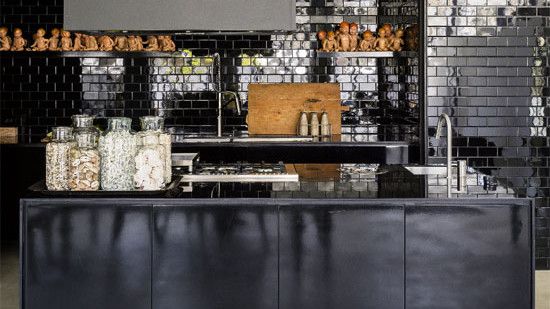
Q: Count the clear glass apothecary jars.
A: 6